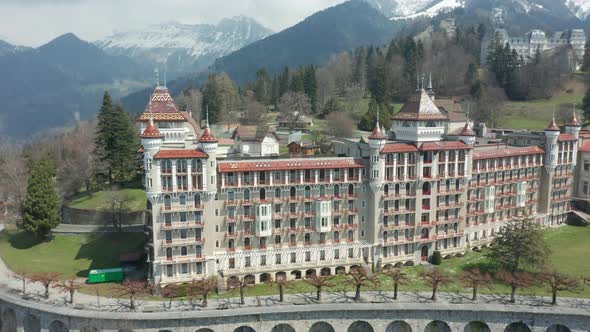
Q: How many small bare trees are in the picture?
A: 15